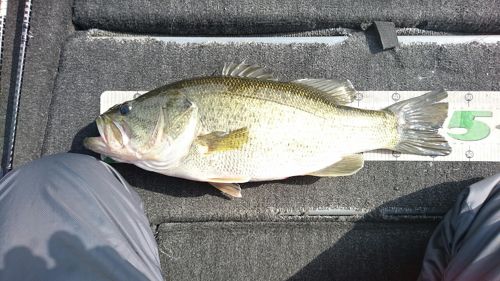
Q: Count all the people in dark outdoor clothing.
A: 1